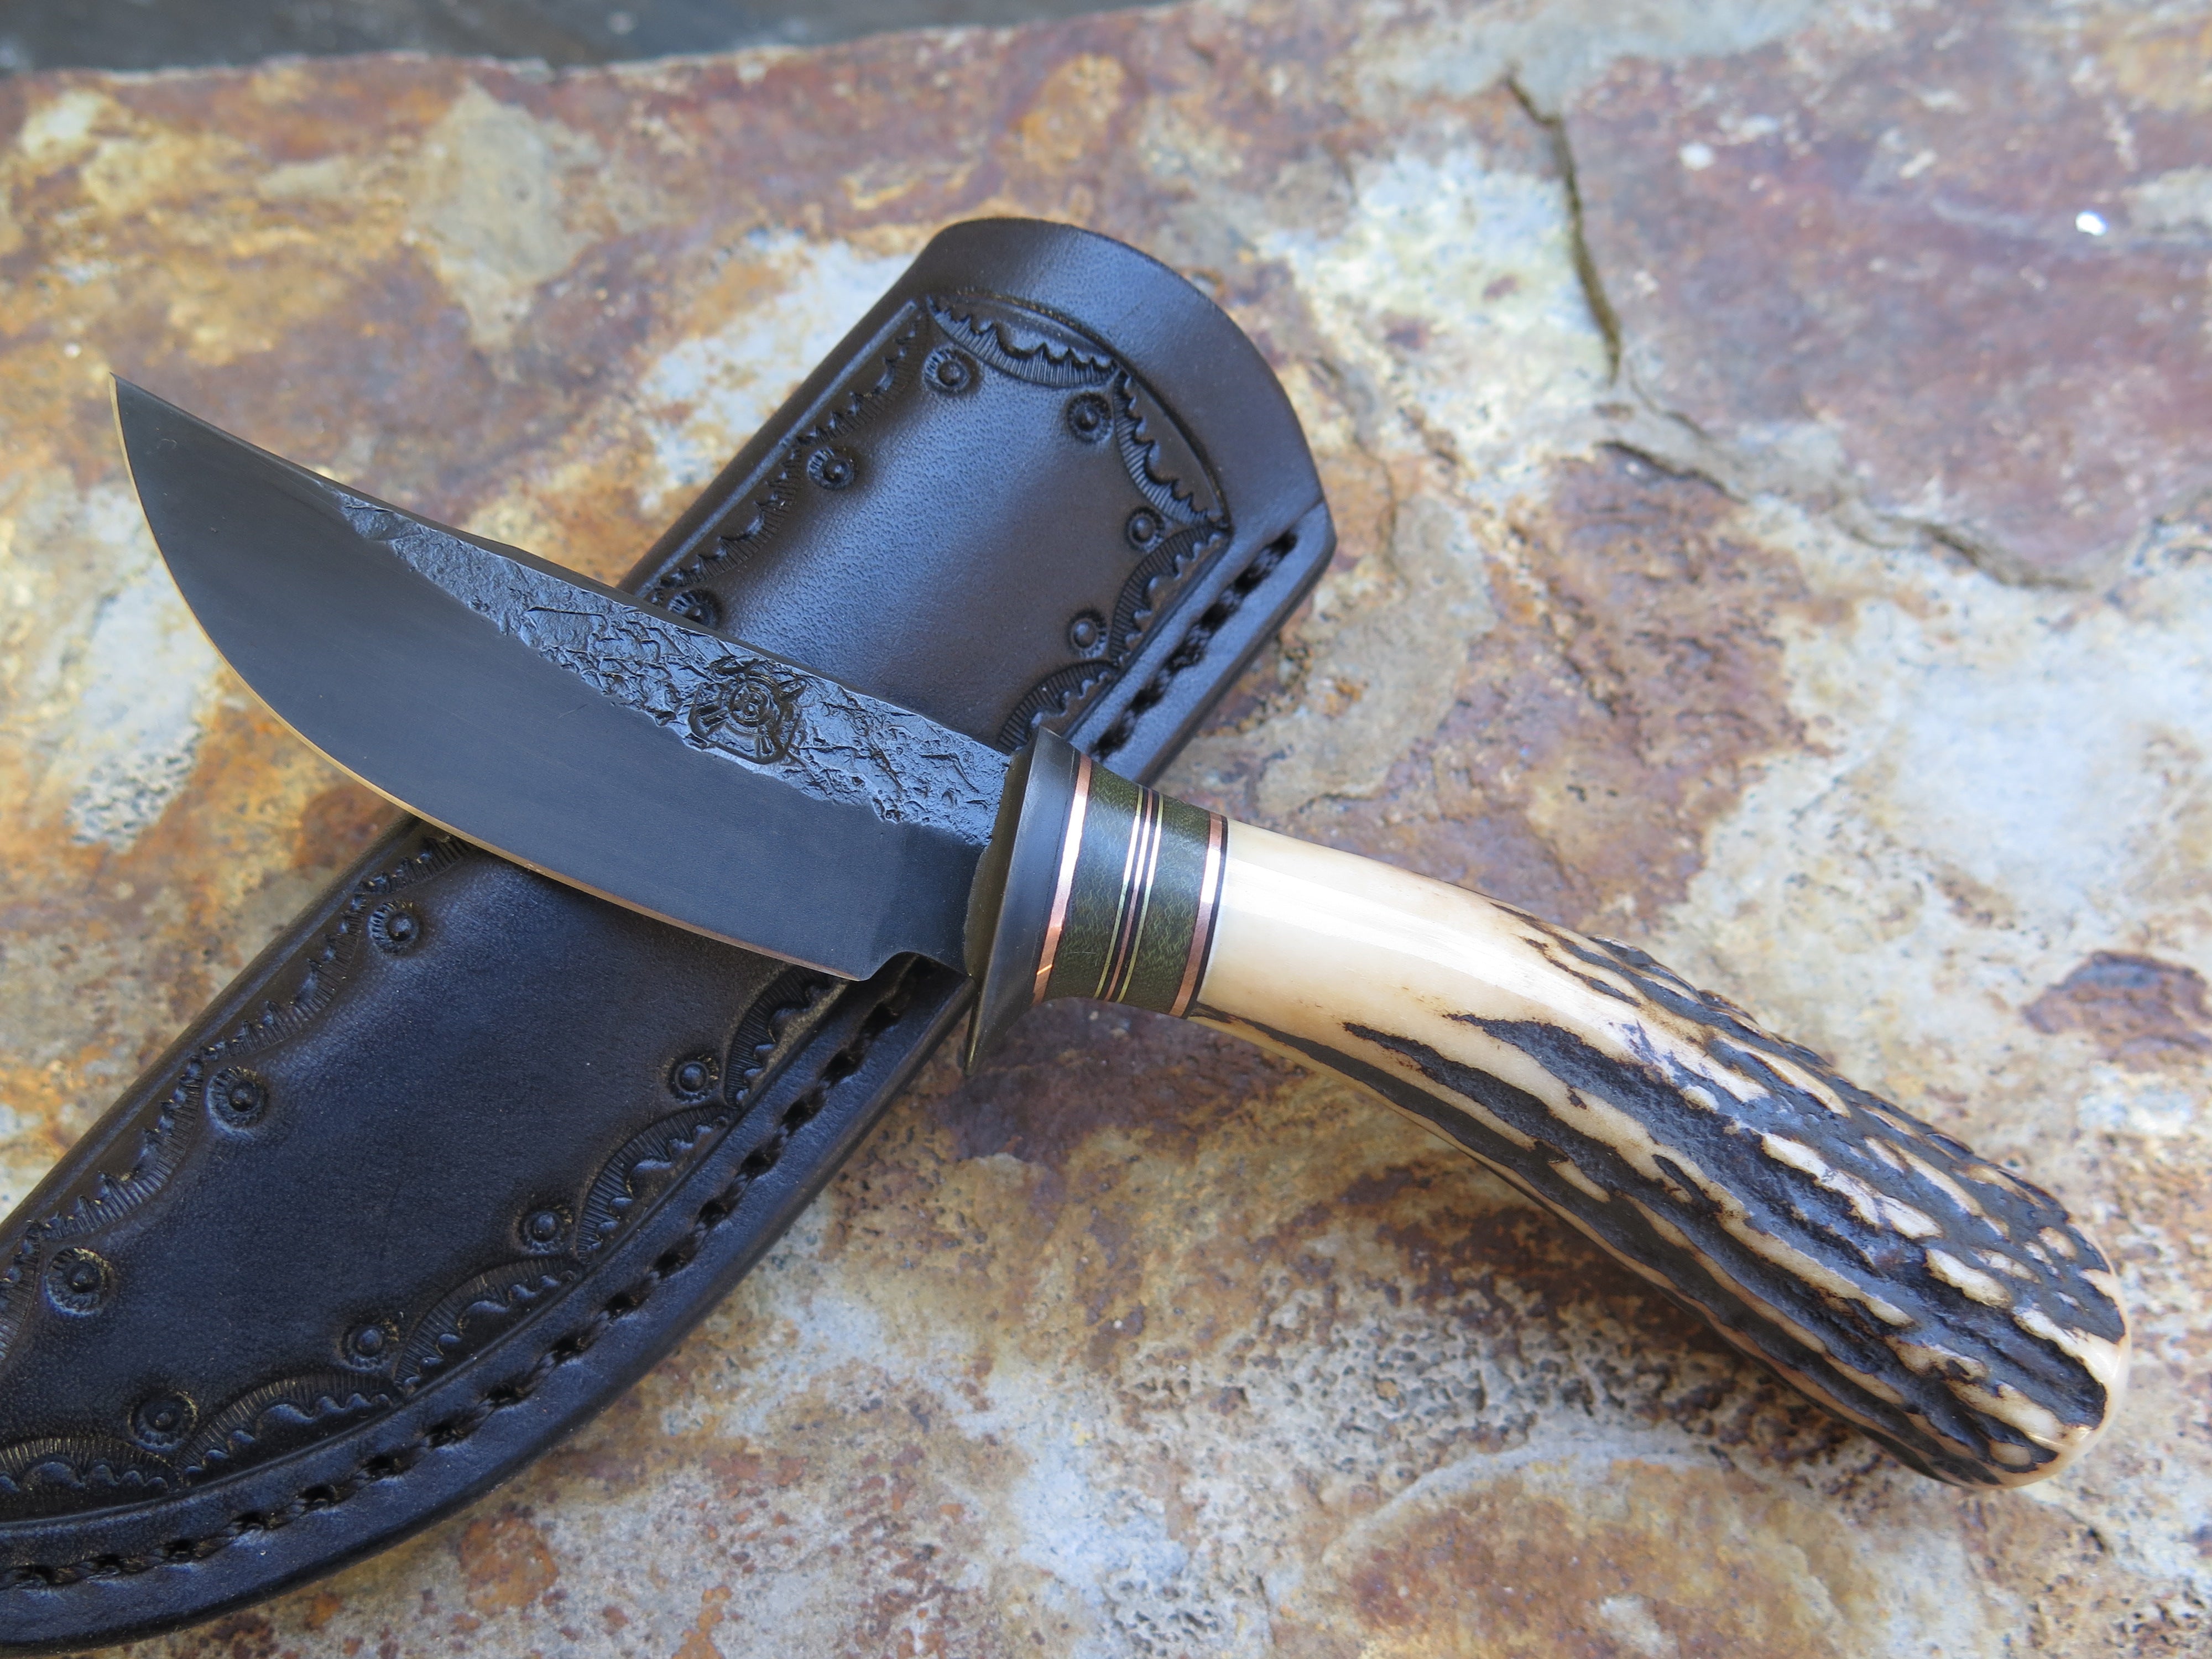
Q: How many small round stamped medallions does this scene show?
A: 13